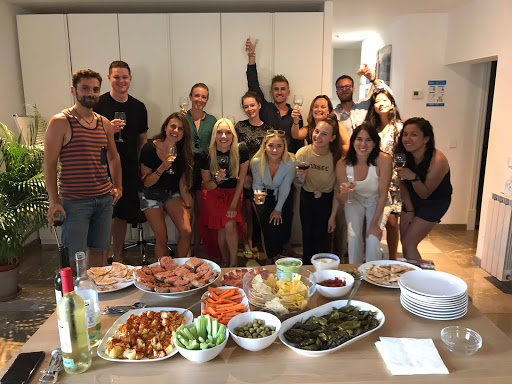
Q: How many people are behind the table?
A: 14